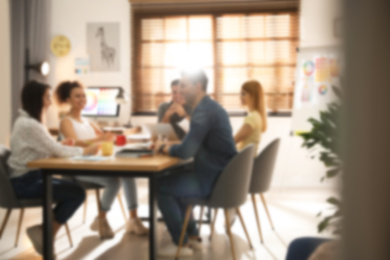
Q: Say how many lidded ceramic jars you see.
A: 0